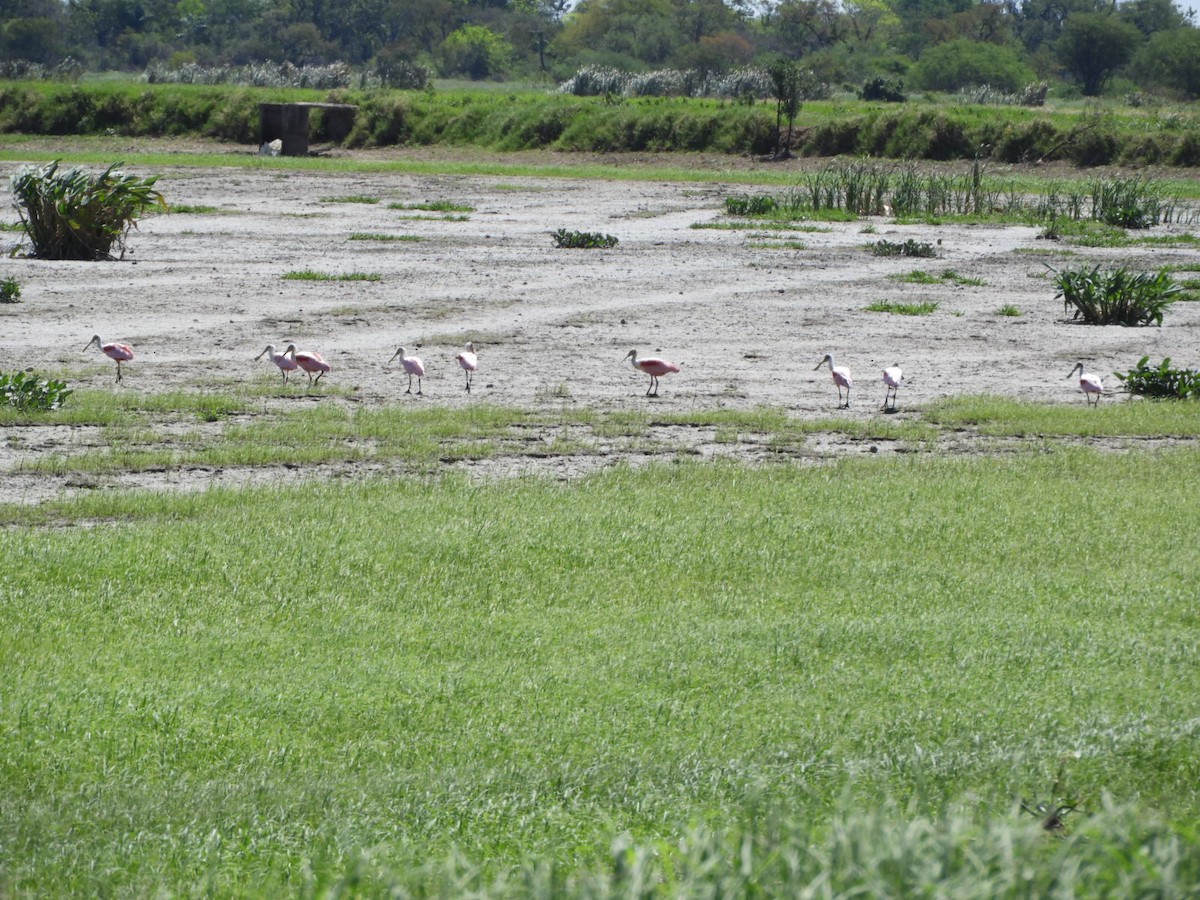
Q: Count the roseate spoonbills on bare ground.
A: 9